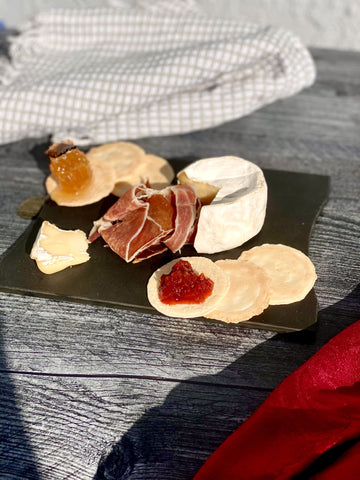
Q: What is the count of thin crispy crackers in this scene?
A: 6